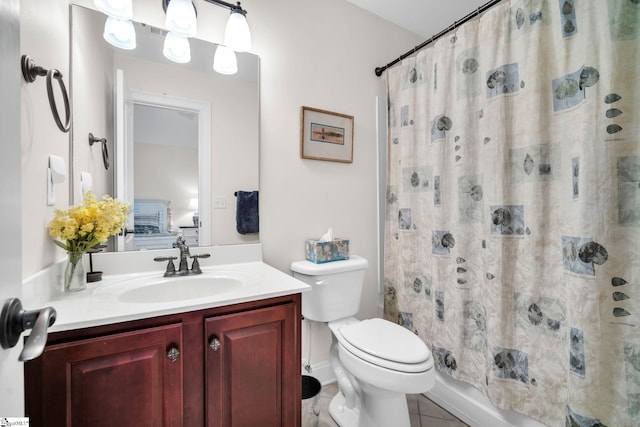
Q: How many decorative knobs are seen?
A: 2